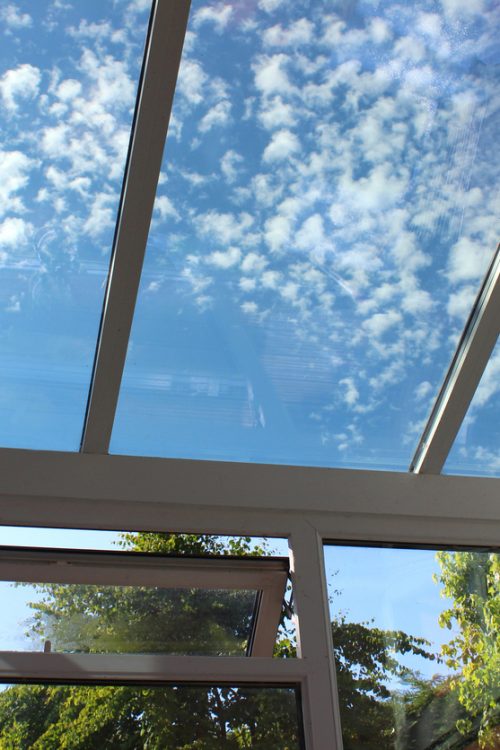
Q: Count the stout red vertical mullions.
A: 0